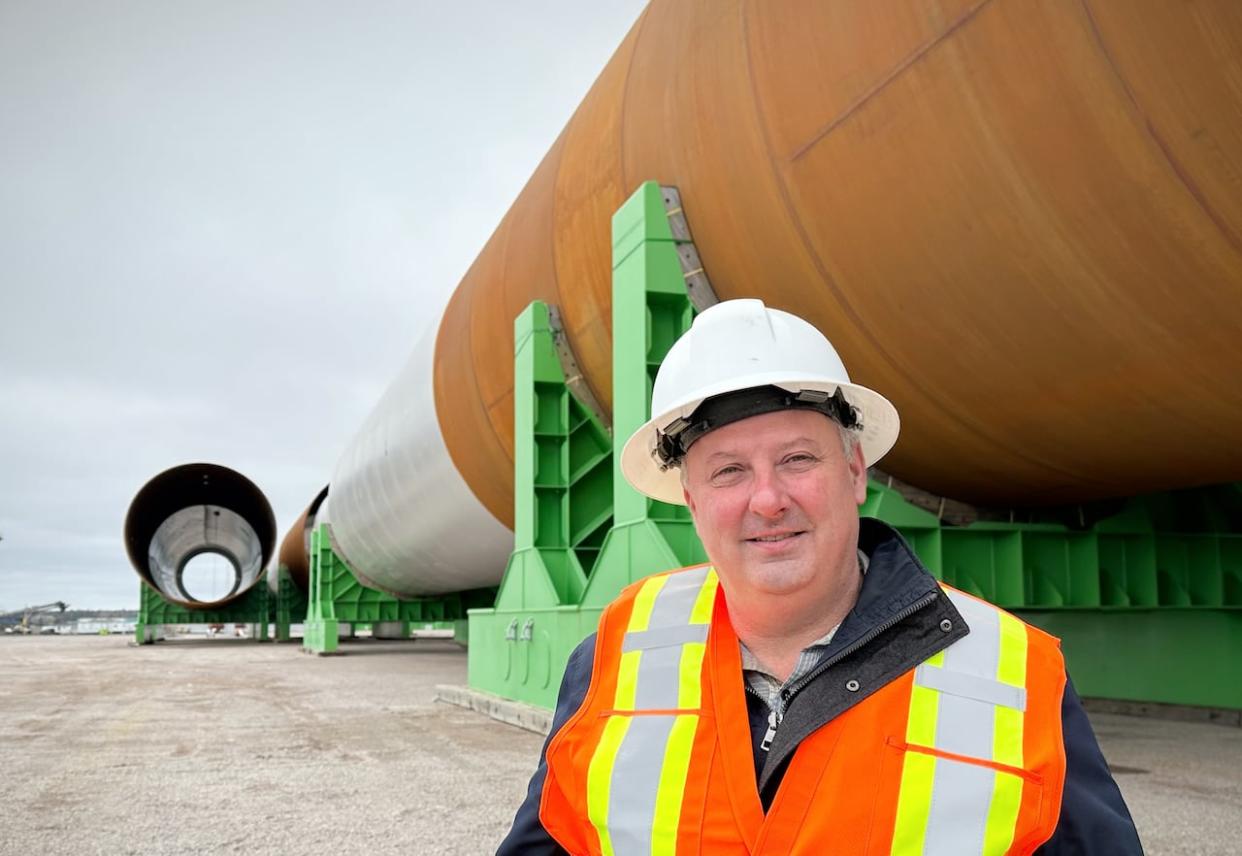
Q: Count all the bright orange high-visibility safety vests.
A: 1